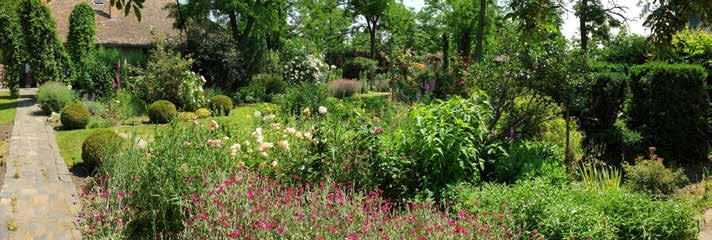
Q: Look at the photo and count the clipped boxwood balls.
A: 4